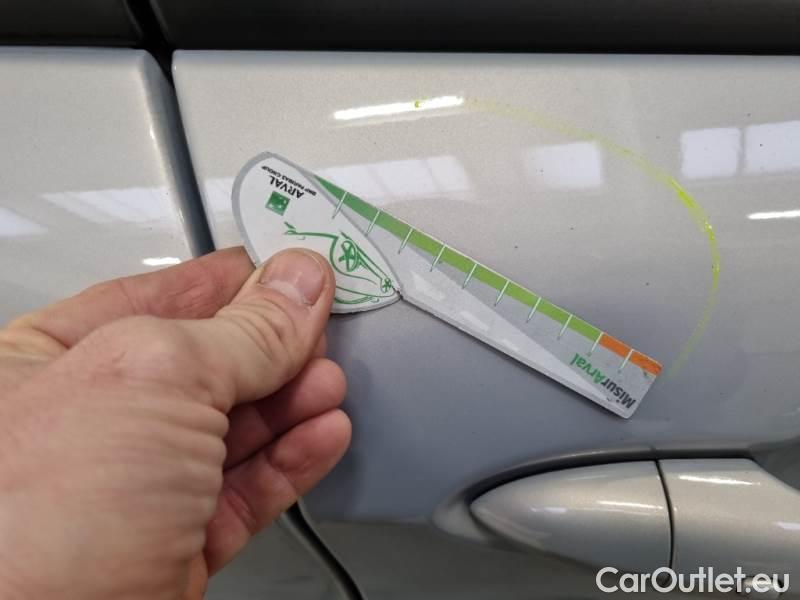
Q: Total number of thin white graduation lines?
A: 10